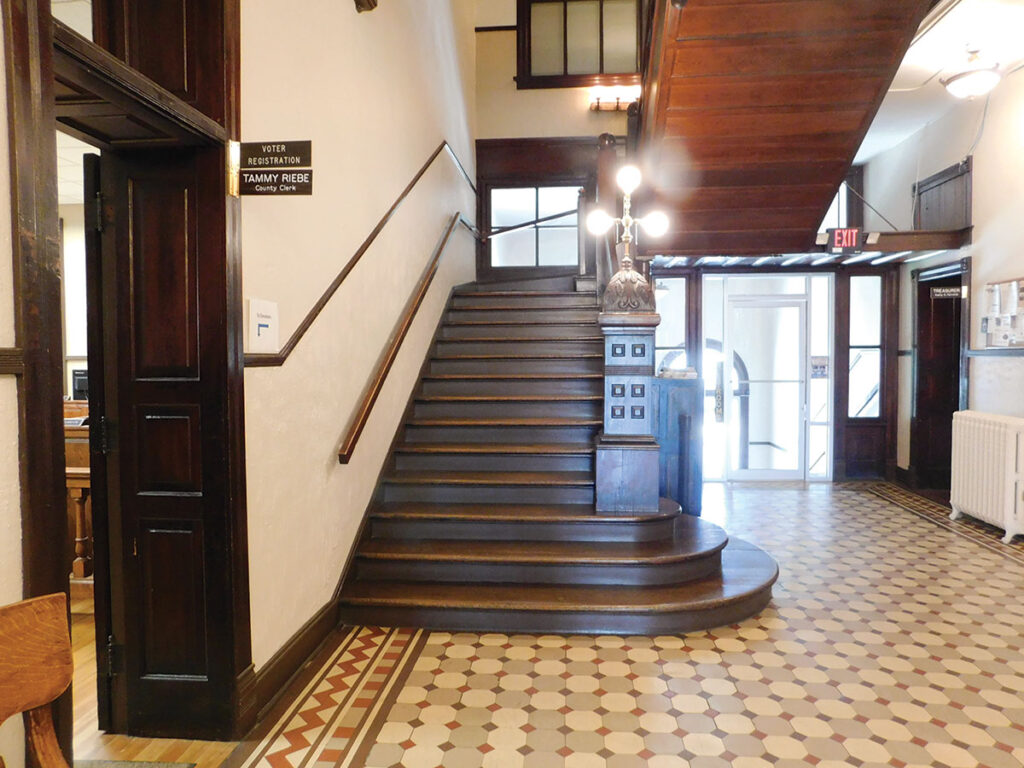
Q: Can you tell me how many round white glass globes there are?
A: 3